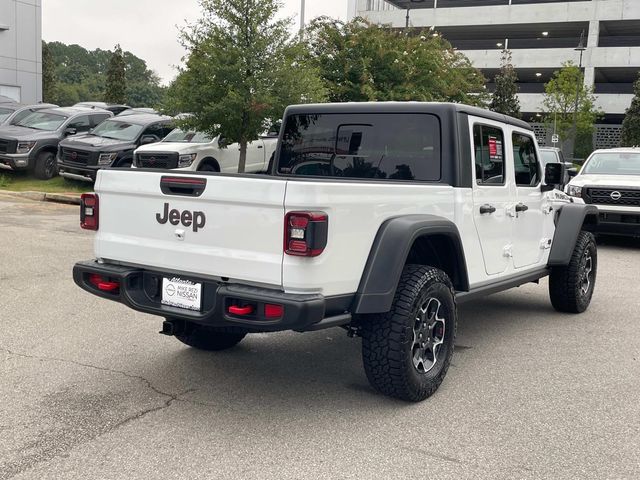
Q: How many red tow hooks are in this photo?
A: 2